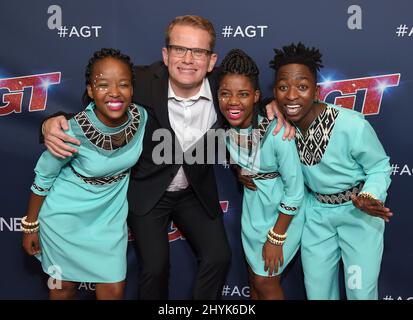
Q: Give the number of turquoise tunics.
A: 3